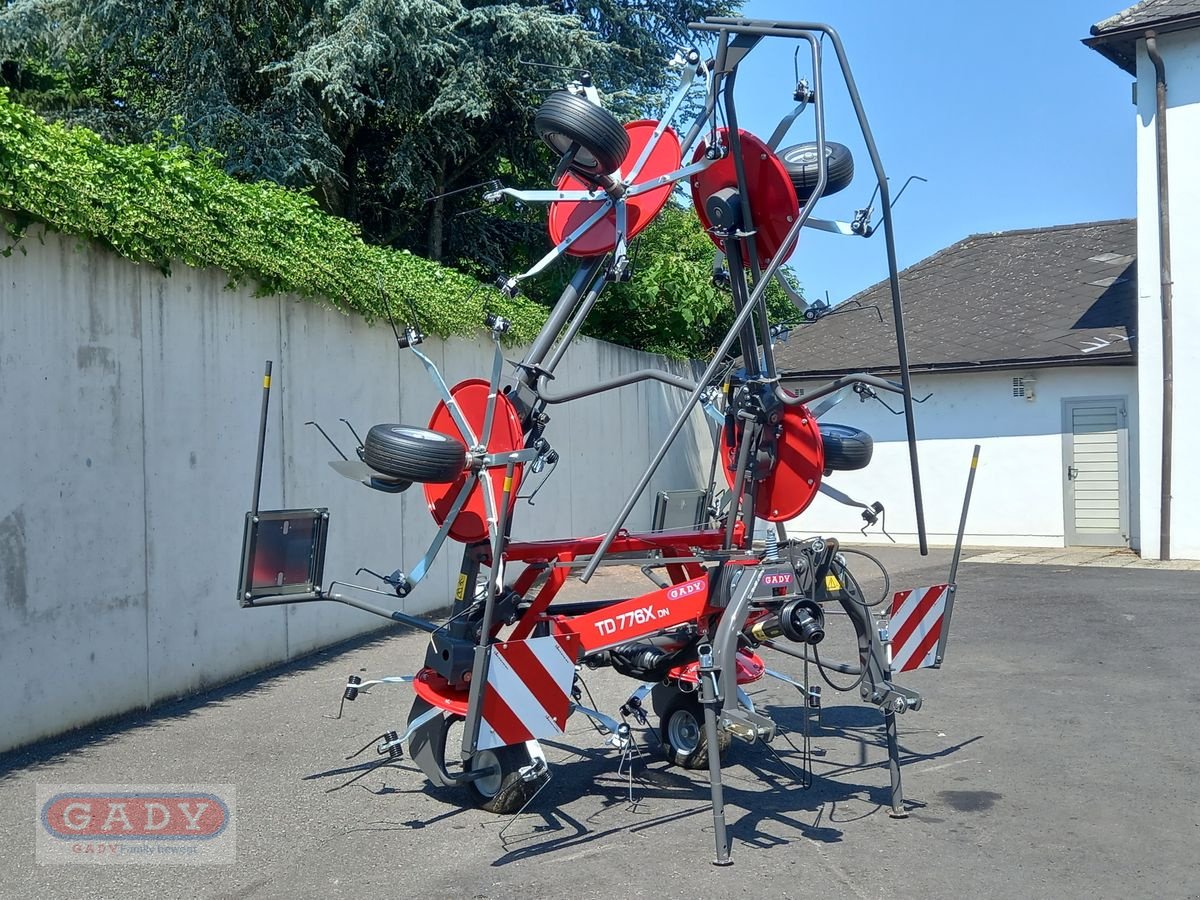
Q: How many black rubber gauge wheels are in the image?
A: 6